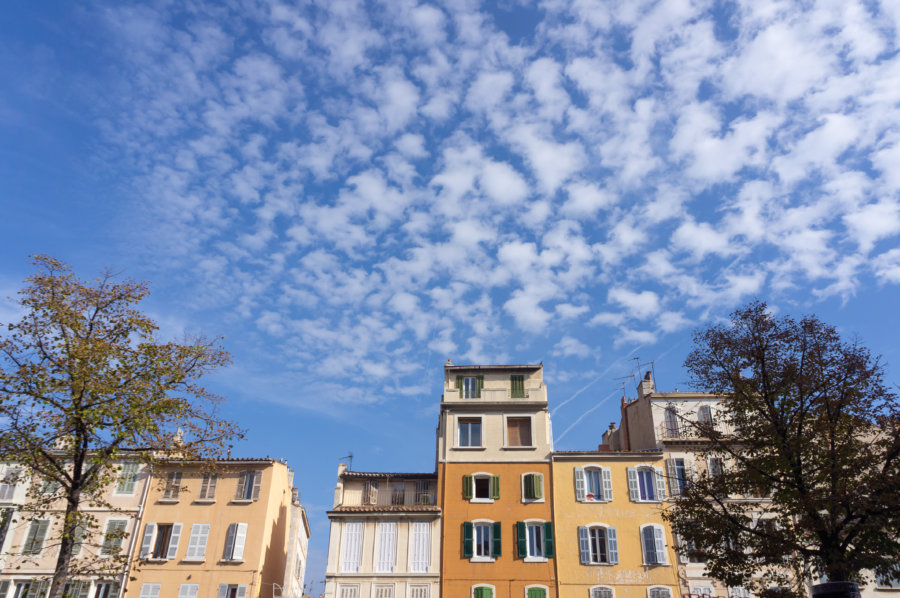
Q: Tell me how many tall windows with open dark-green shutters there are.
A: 2